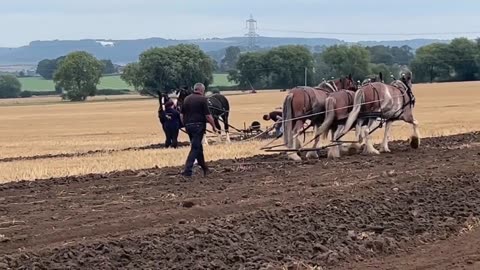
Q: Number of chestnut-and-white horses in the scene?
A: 3